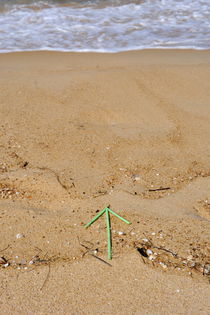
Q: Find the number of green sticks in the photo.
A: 3